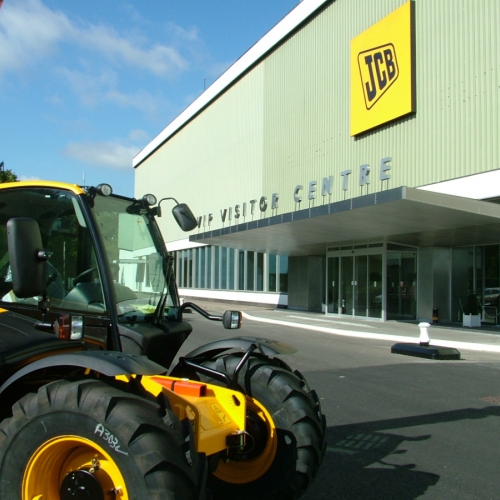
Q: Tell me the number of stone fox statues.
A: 0